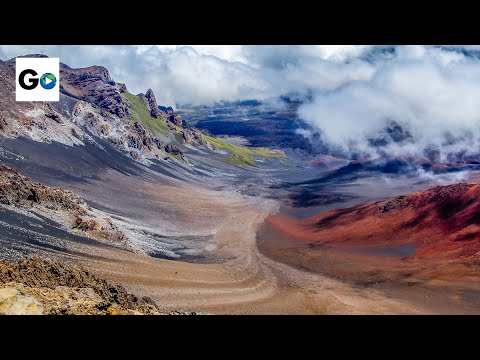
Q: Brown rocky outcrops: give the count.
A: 2